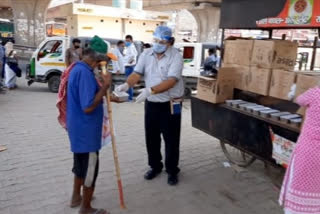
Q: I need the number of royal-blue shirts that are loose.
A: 1